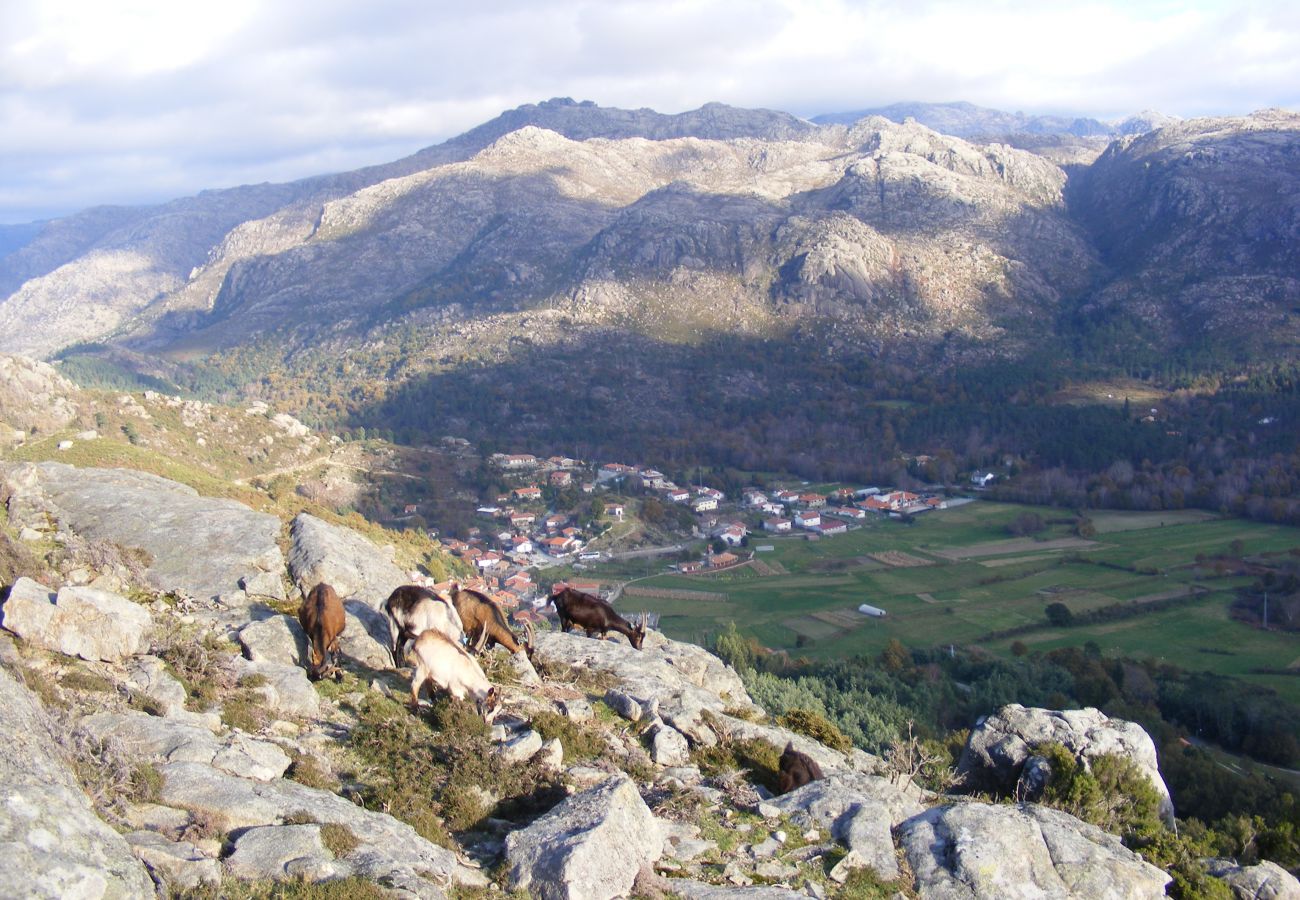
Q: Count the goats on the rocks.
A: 6